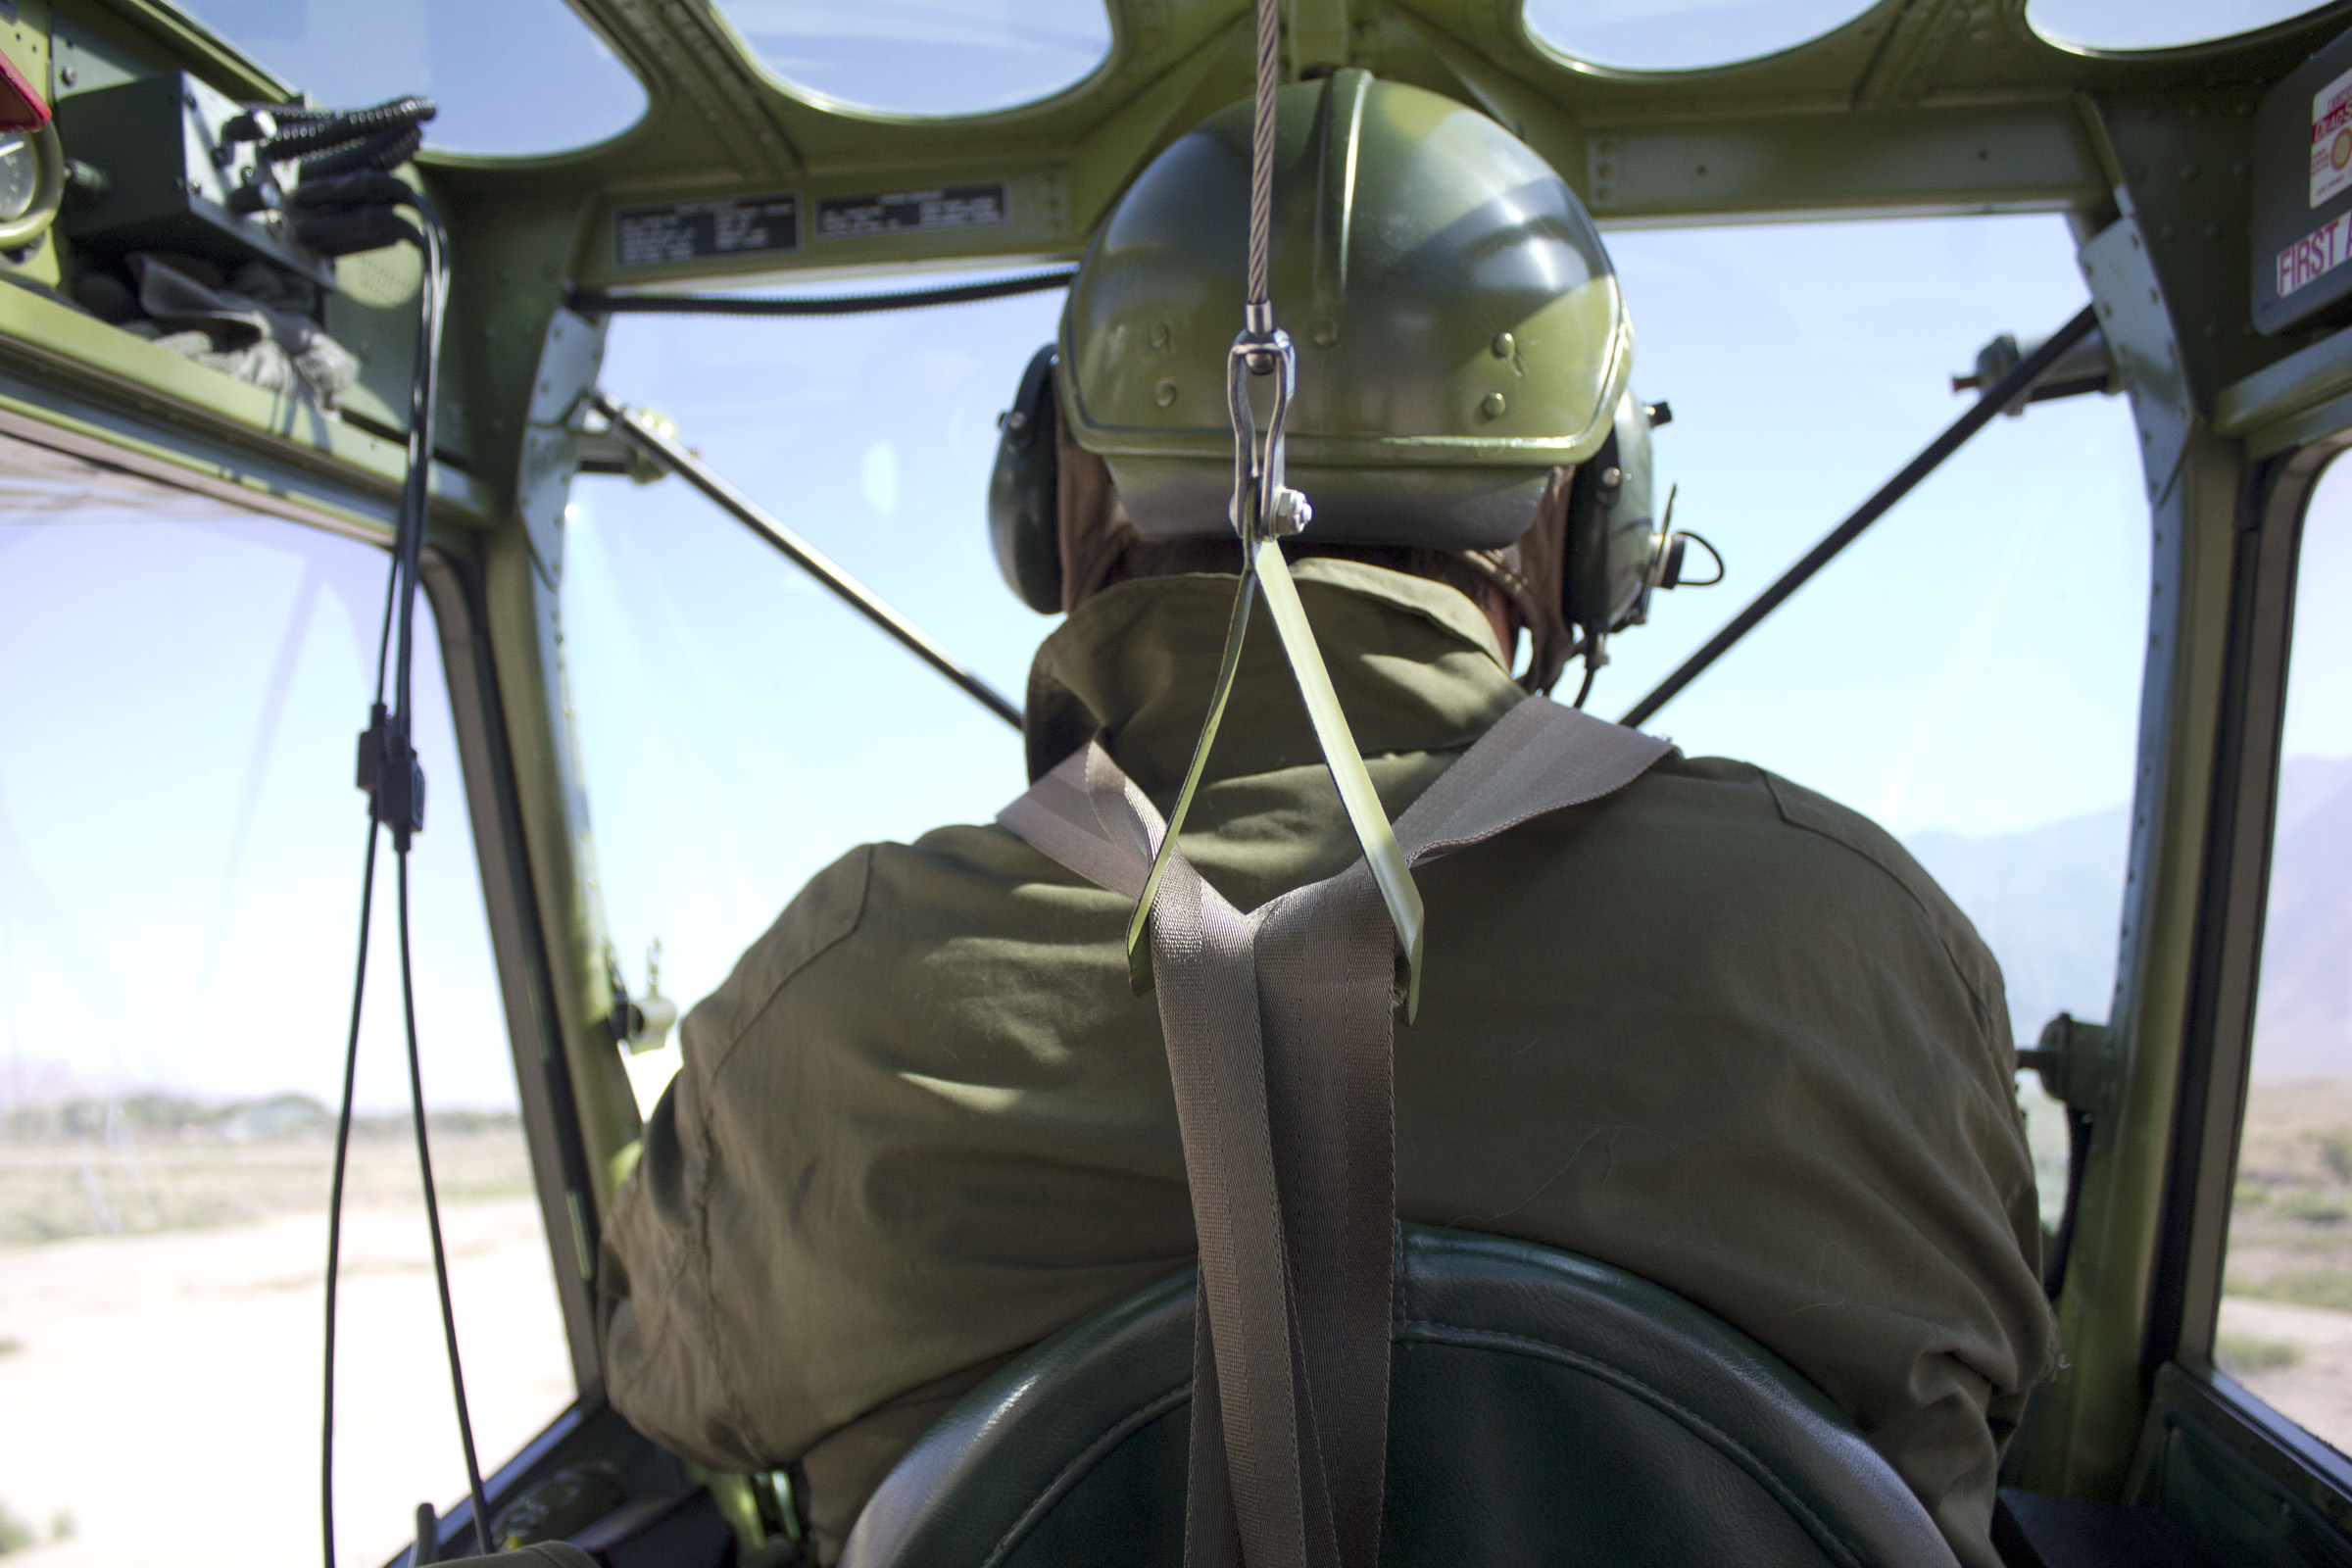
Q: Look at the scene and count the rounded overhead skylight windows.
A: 4